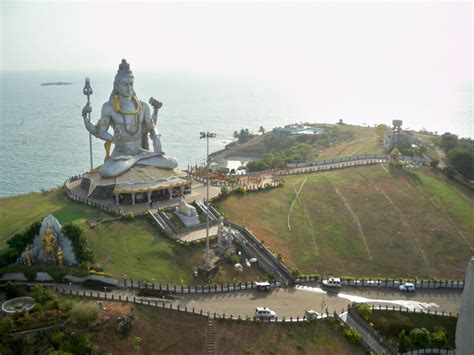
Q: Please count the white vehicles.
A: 5